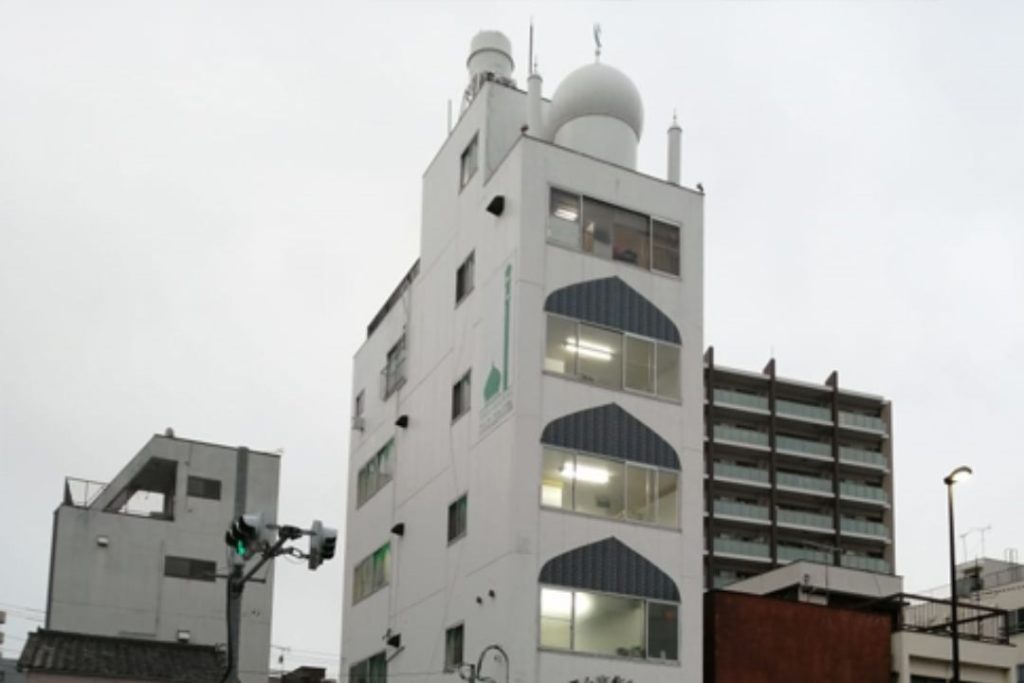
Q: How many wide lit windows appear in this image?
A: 4